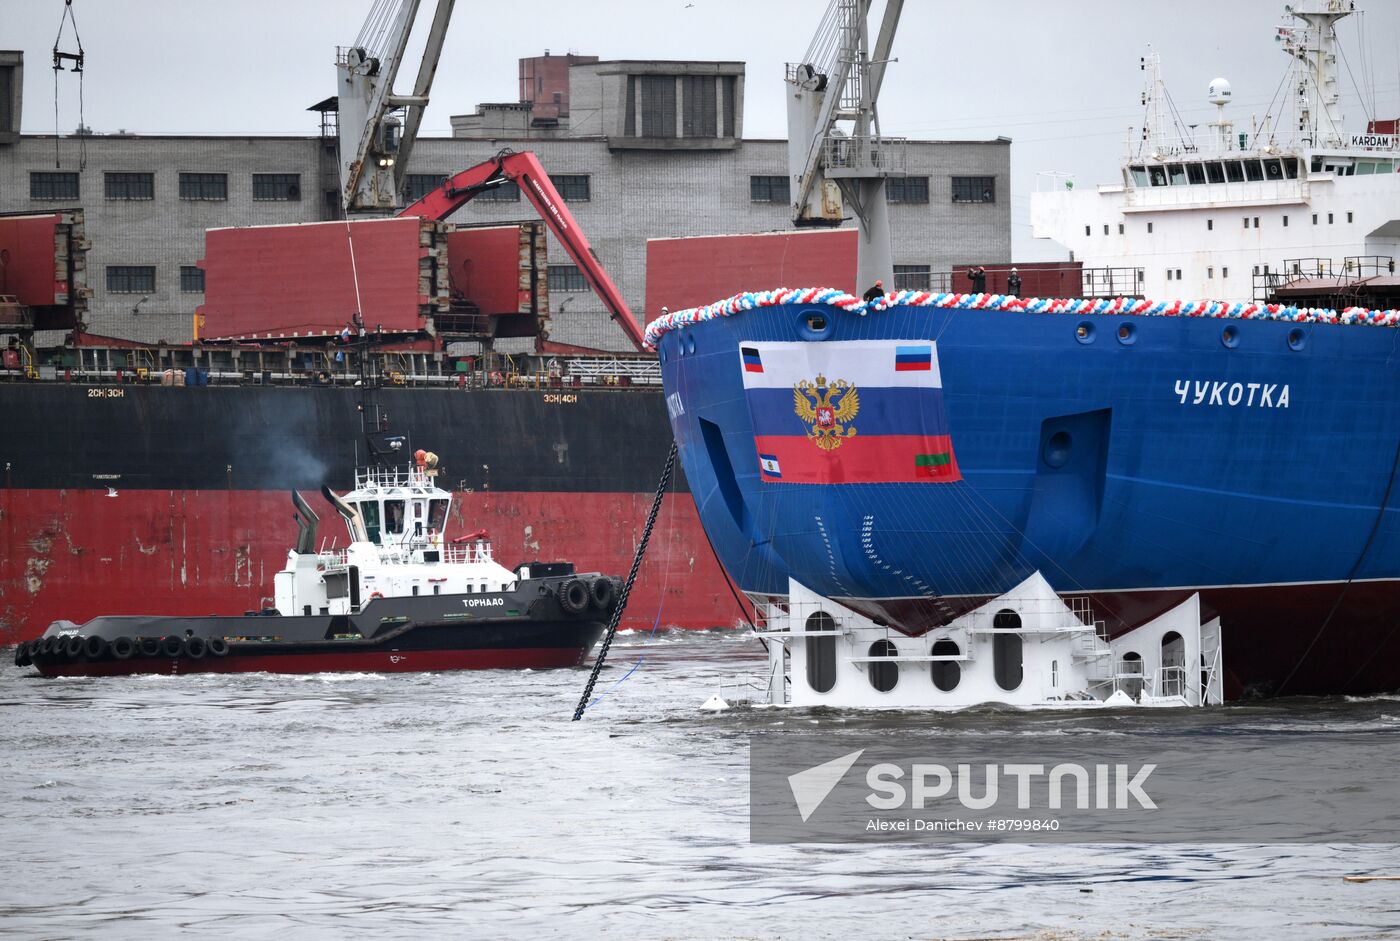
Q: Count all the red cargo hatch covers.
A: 4